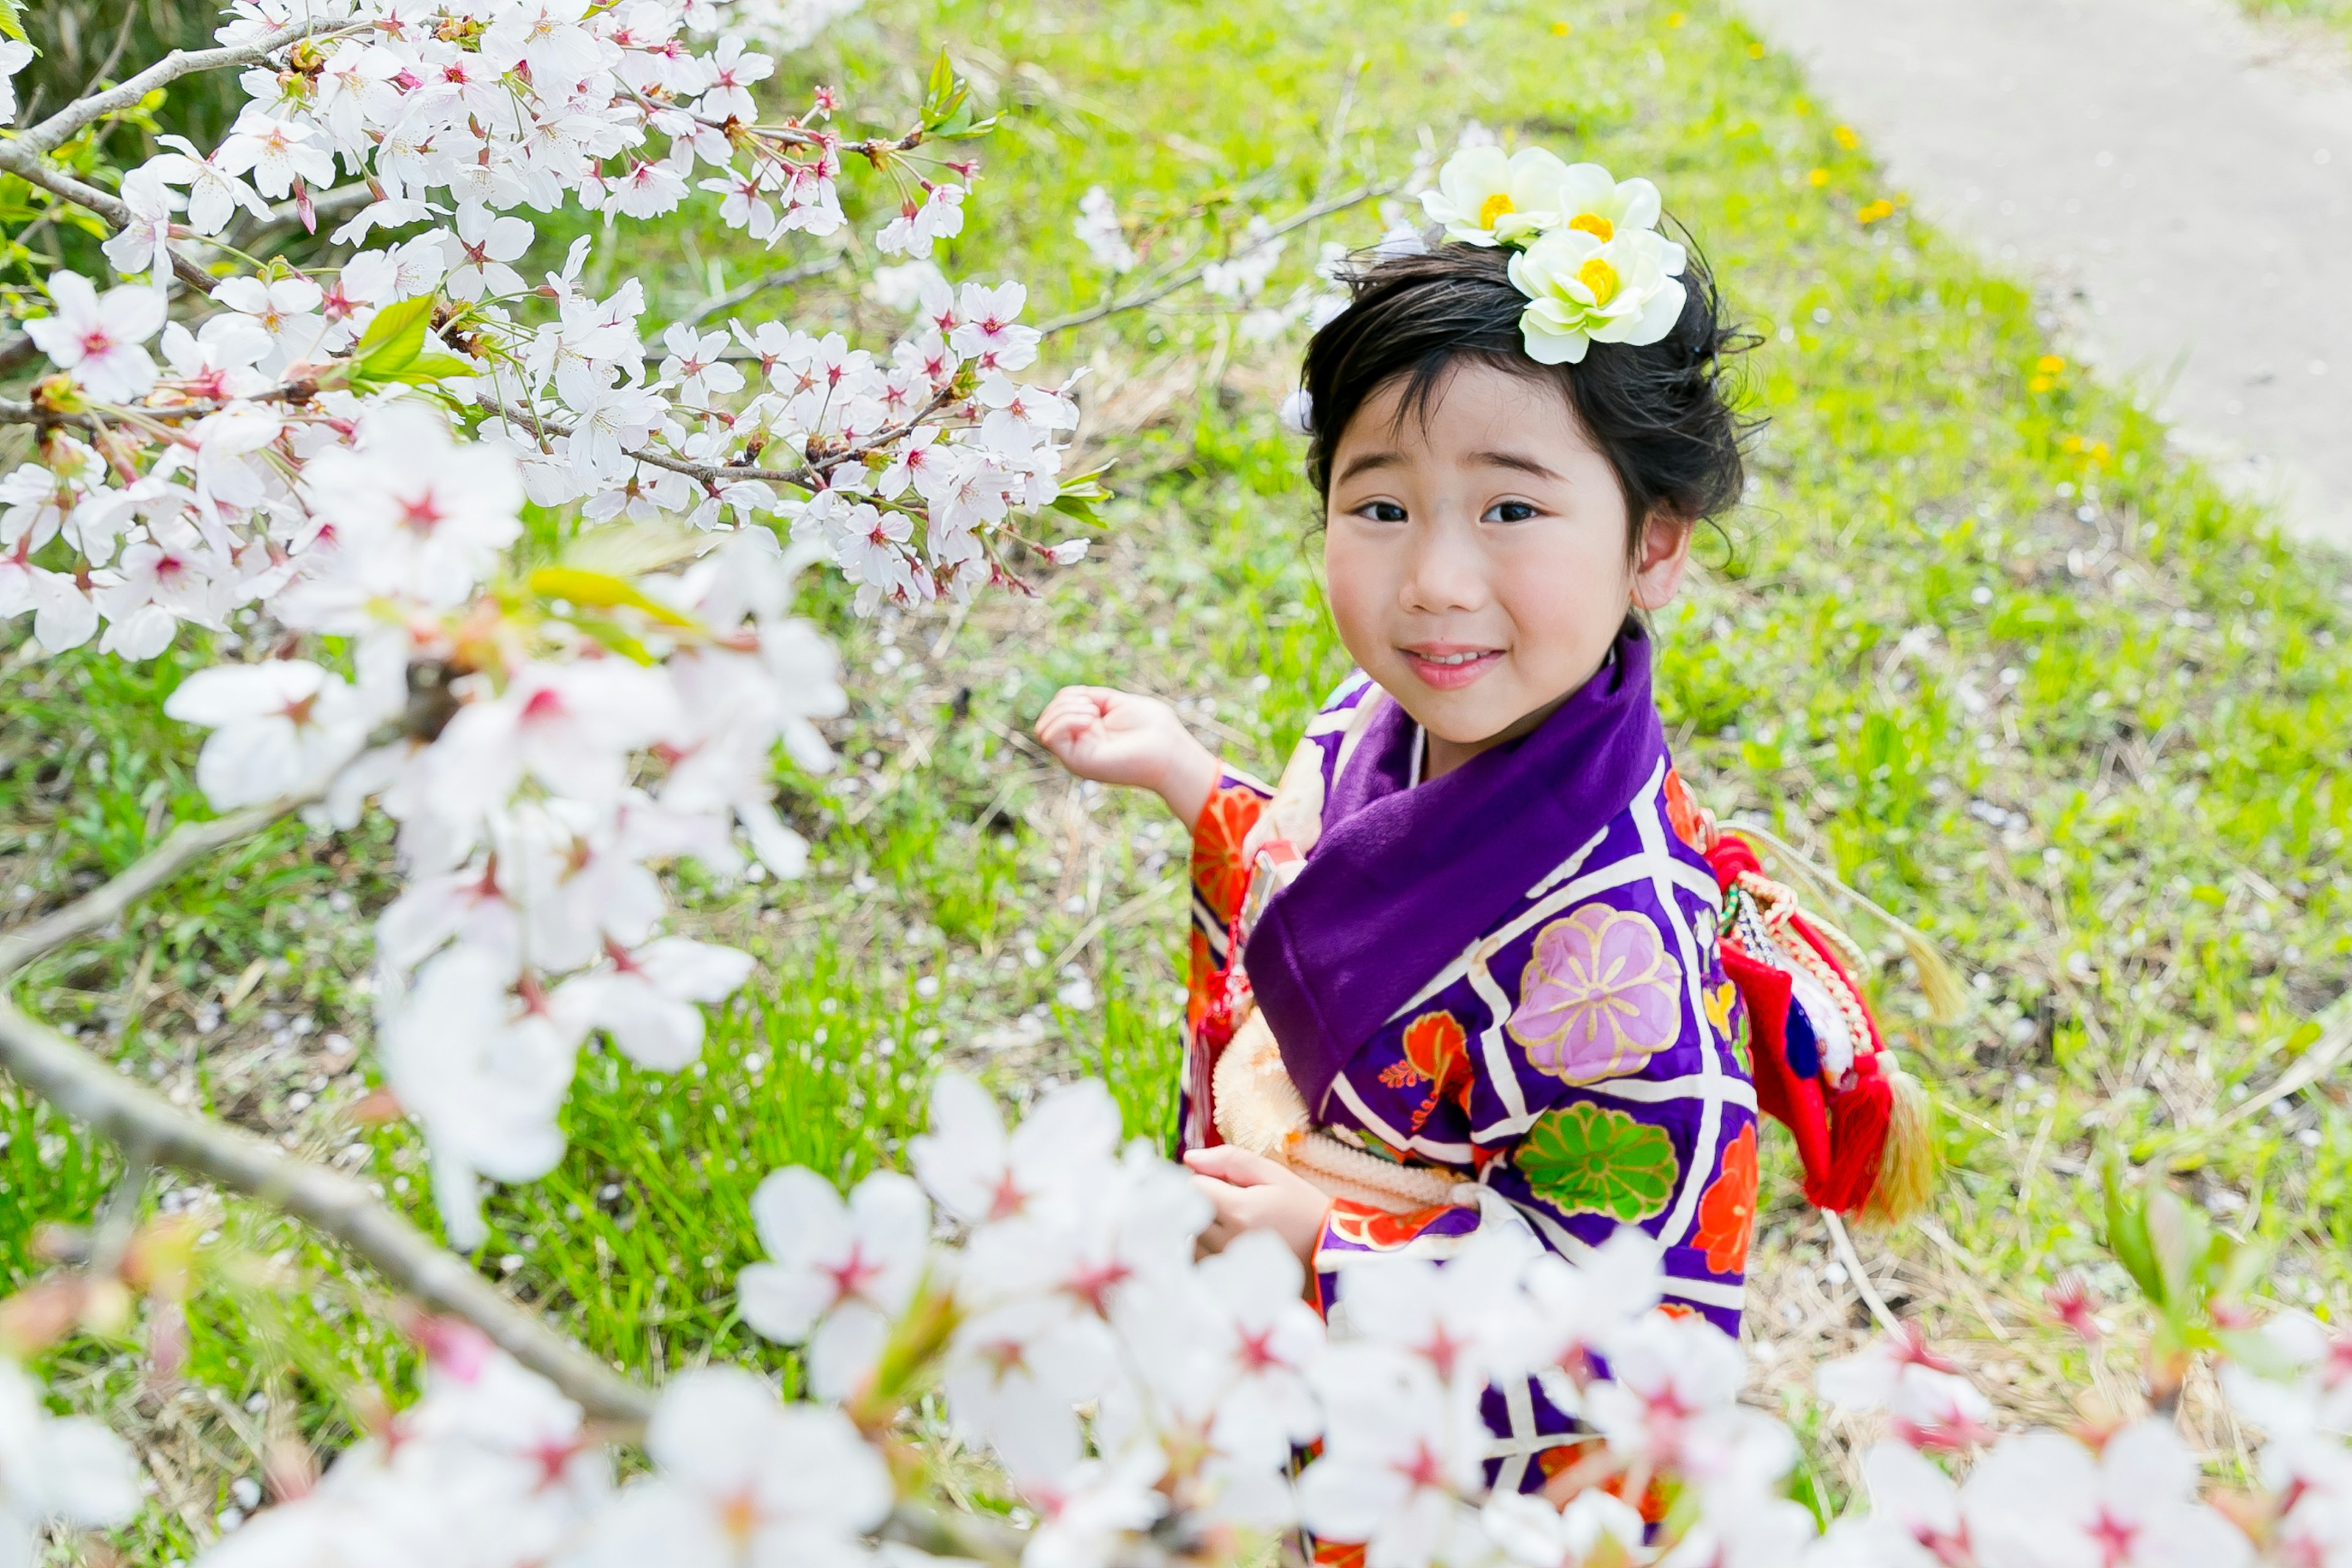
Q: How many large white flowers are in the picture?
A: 3